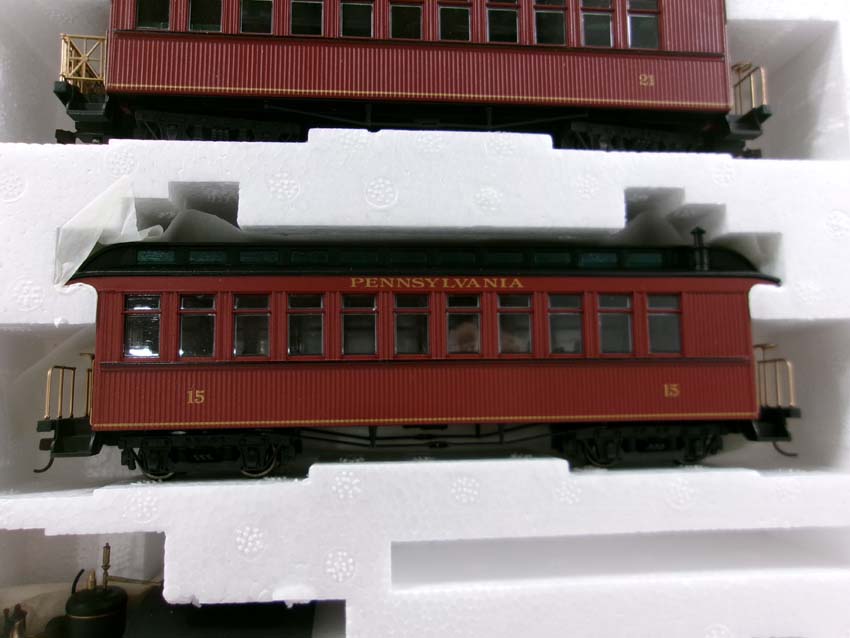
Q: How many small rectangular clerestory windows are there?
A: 11